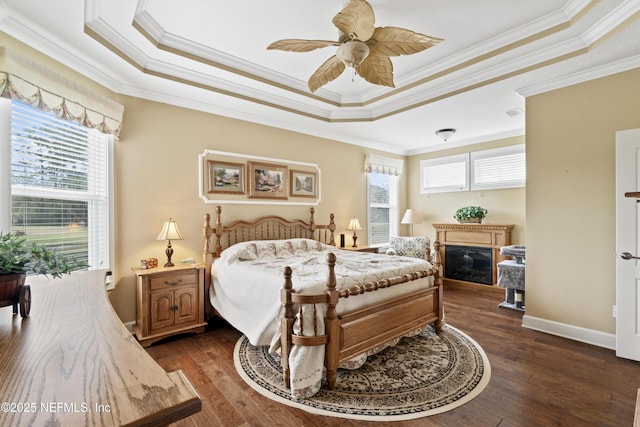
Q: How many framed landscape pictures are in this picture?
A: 3